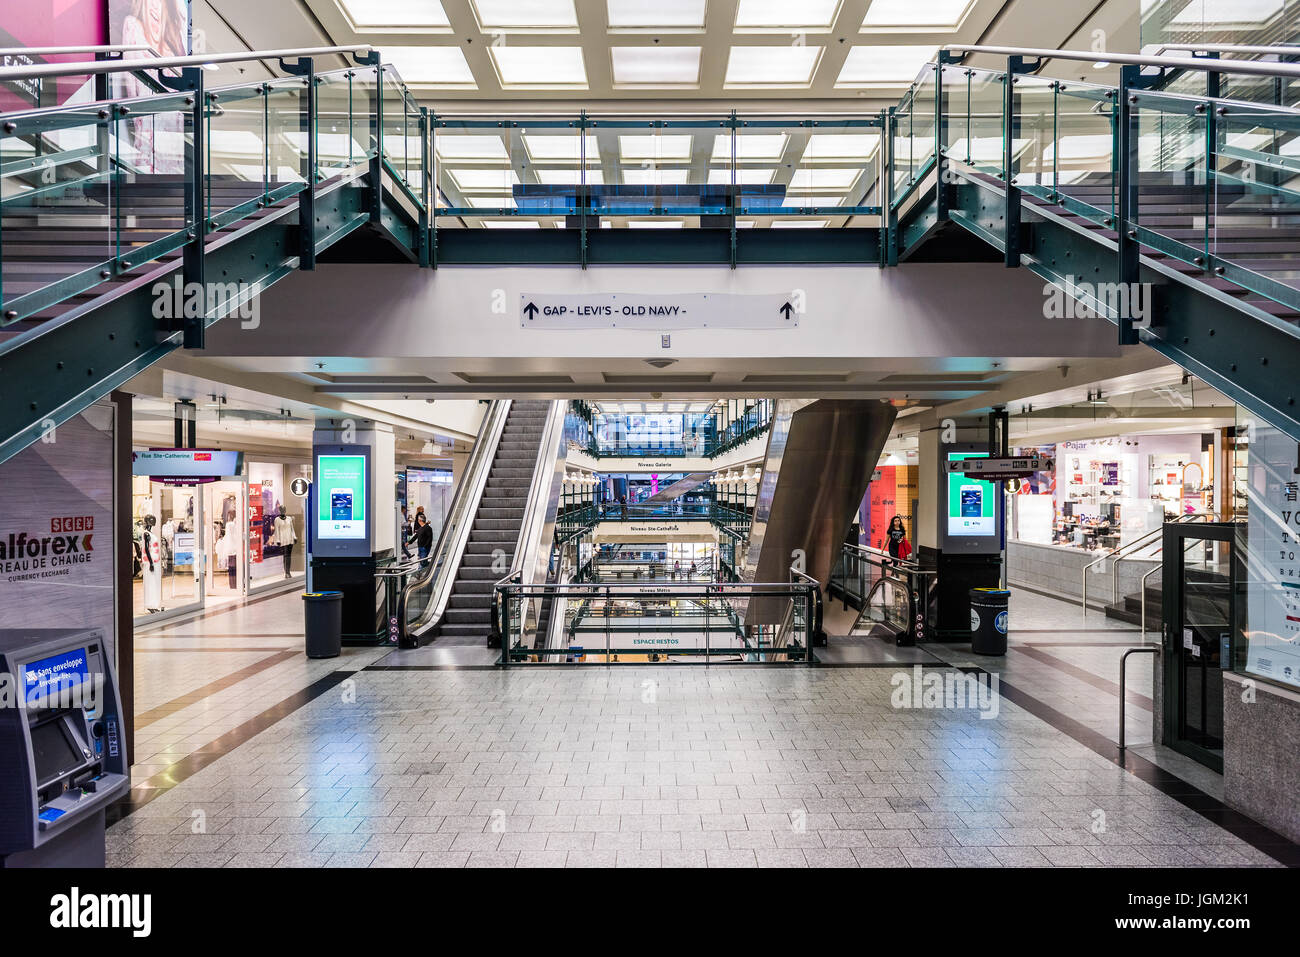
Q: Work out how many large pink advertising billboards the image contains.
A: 1